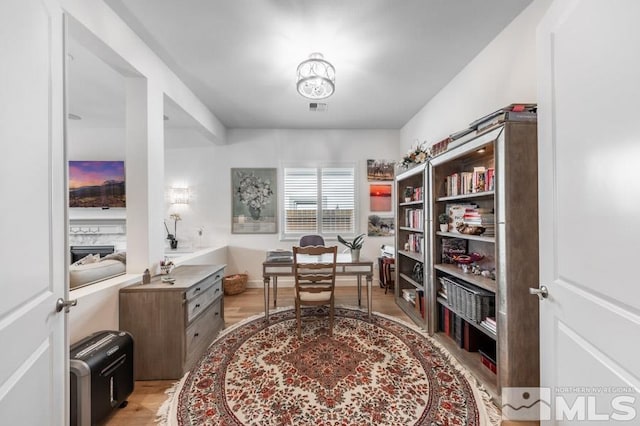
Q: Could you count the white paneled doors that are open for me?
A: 2